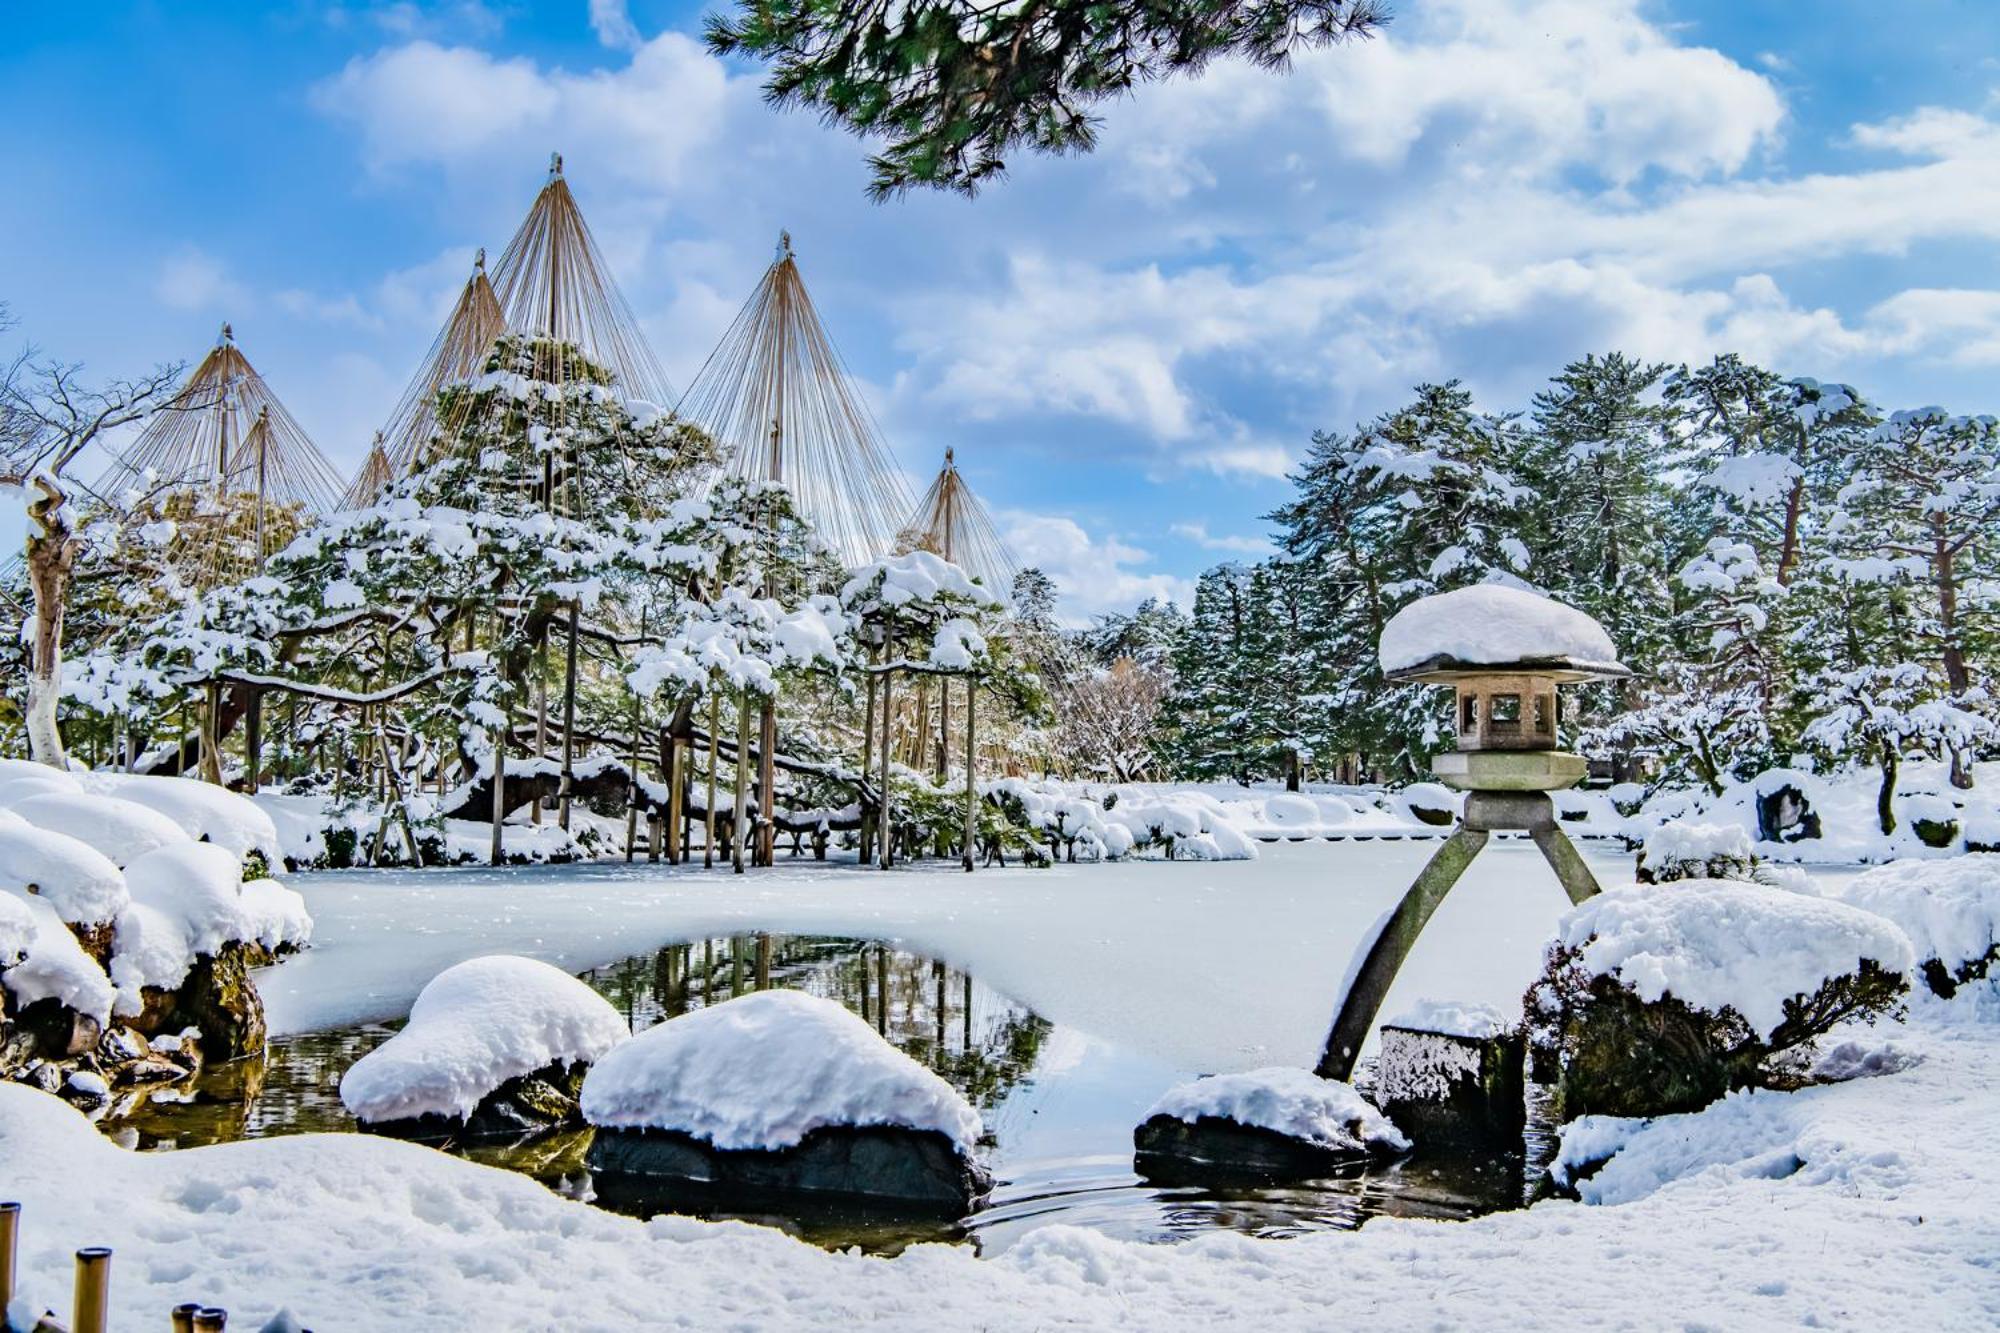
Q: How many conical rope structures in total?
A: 7